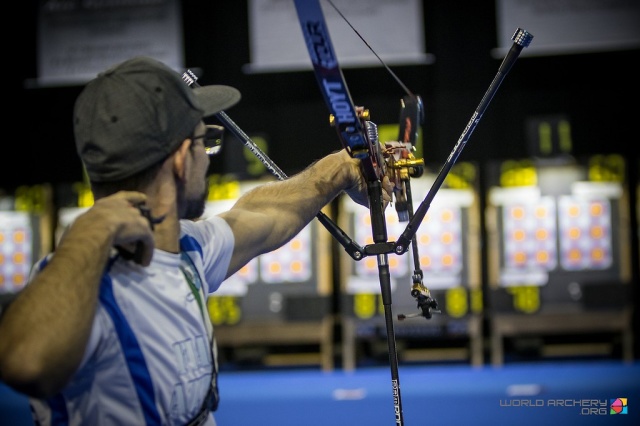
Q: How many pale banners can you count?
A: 3